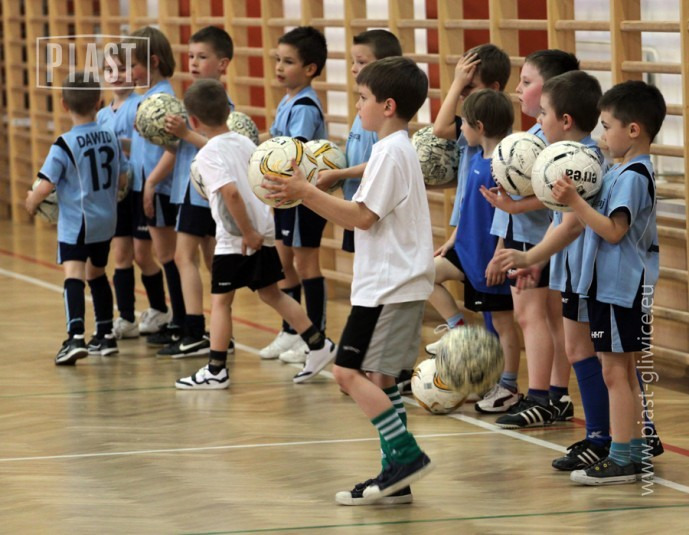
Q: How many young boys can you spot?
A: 13